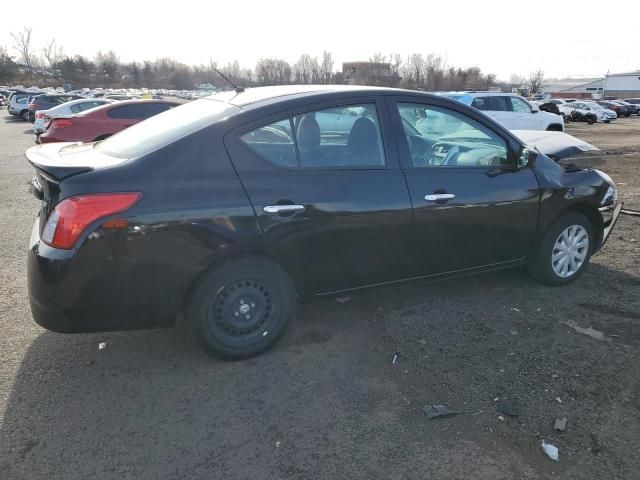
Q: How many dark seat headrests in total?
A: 2